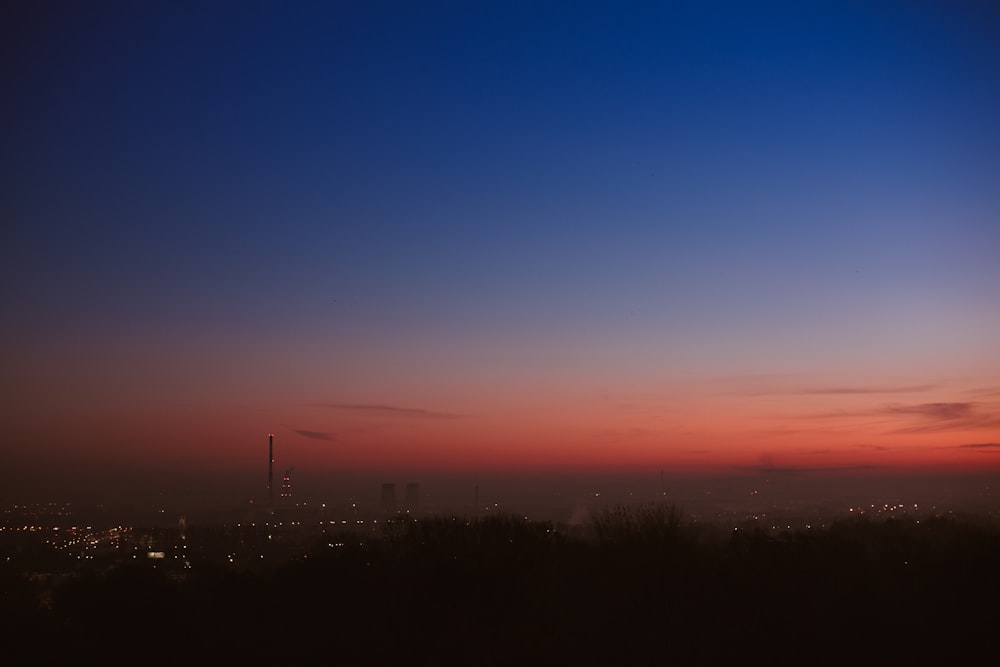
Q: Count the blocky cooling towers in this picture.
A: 2